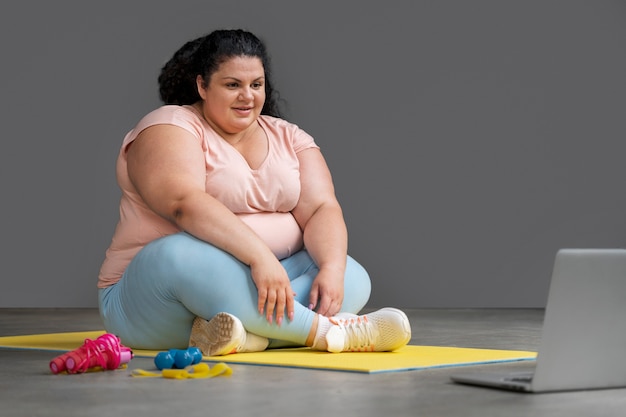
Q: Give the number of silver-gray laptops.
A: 1